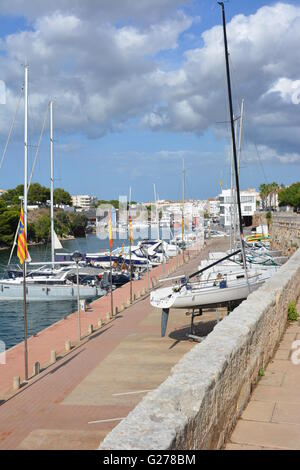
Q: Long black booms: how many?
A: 1